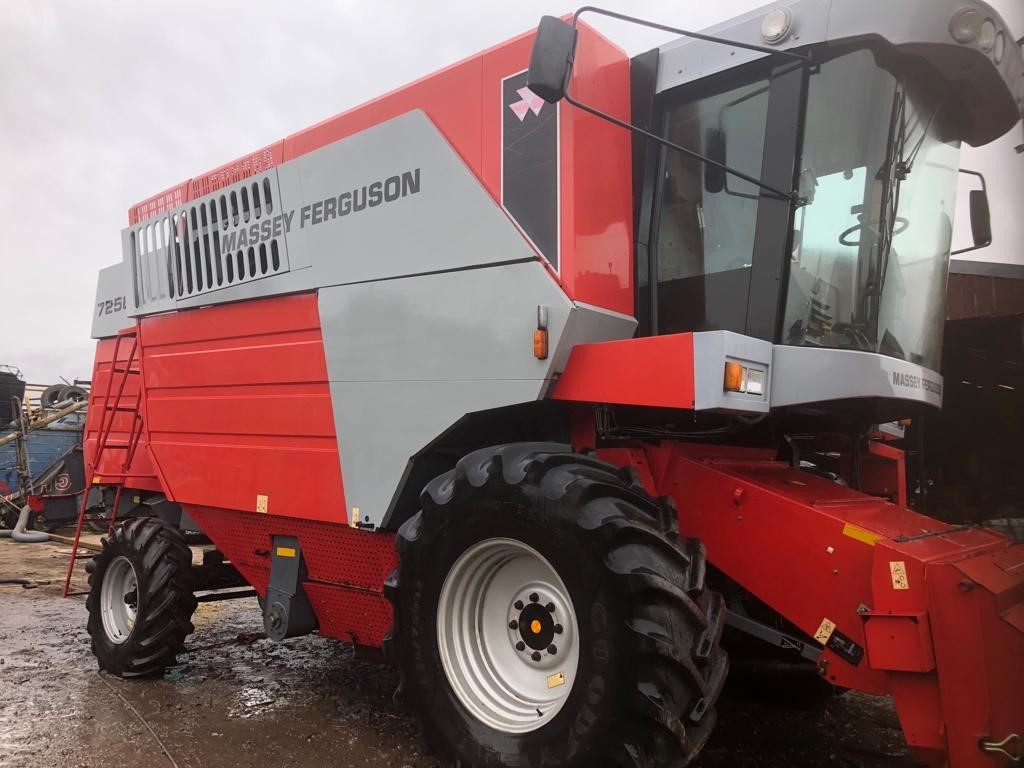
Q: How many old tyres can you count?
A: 2